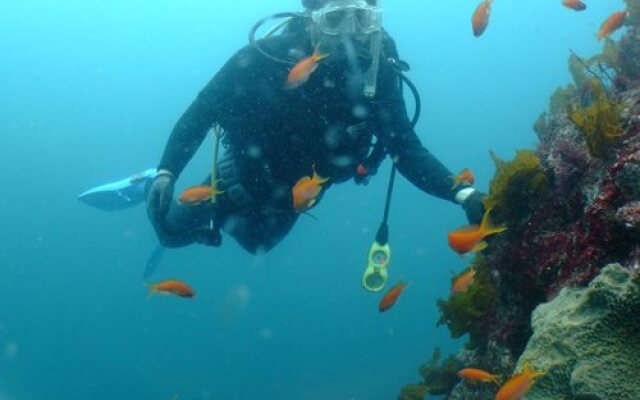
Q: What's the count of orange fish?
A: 13